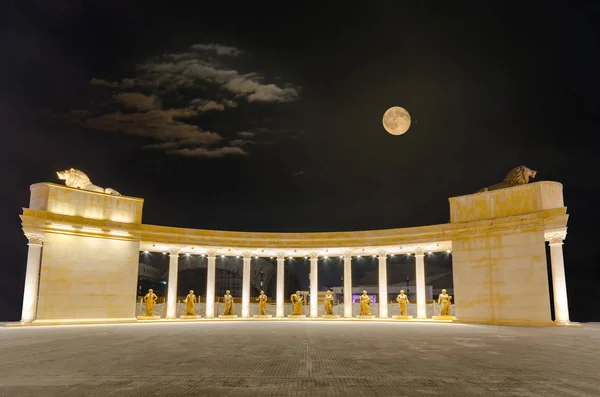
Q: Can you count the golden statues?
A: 9